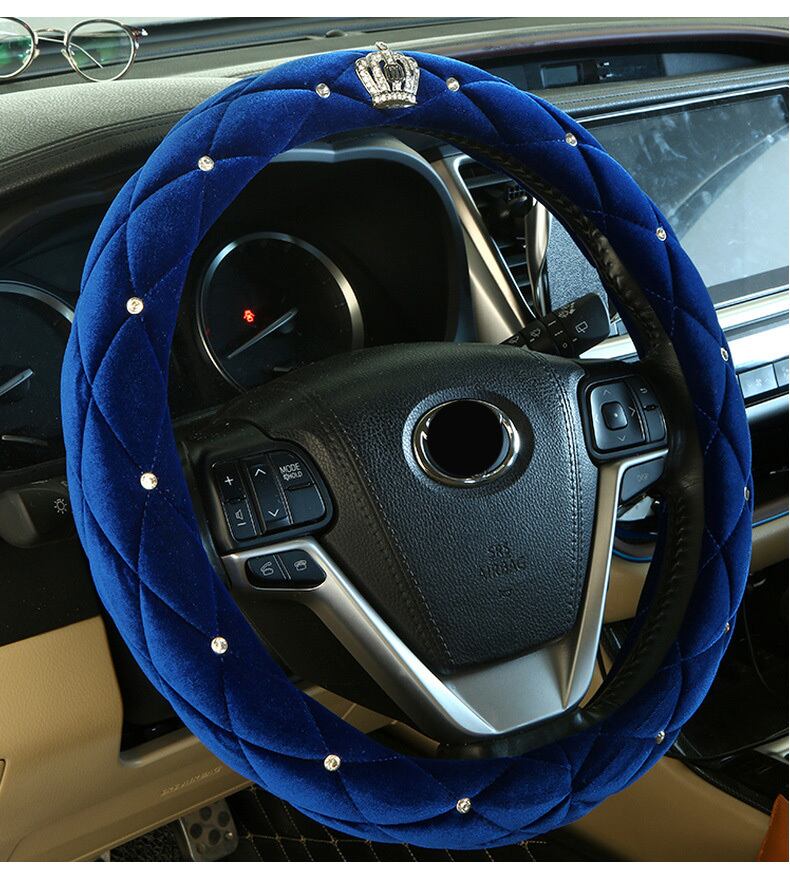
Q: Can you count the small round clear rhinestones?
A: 14